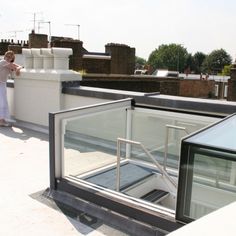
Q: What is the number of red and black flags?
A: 0